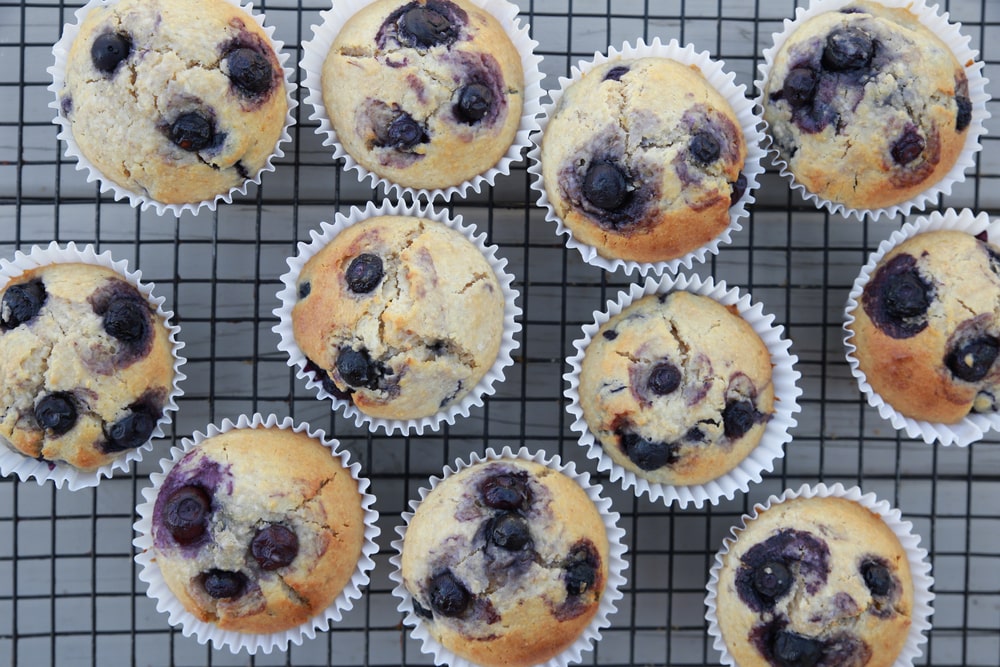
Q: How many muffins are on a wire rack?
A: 11